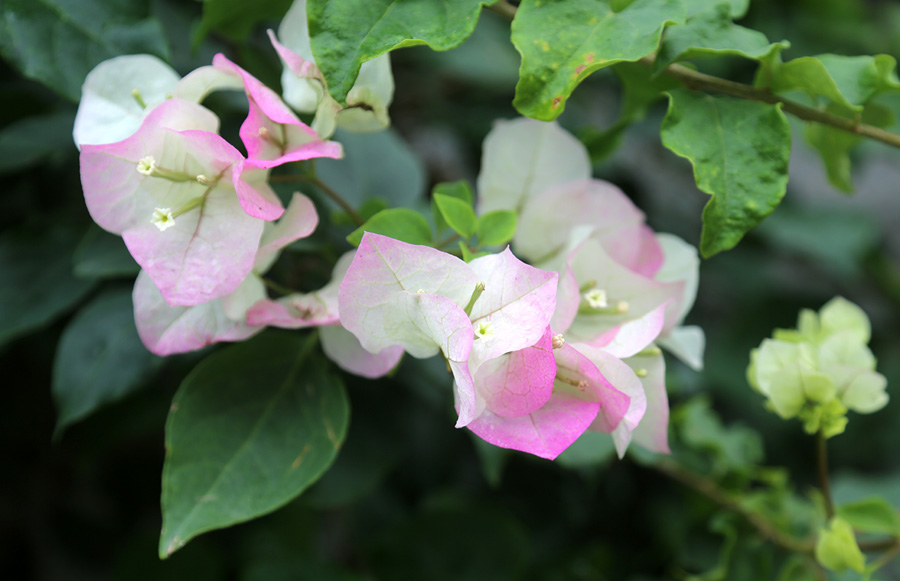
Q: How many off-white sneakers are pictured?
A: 0